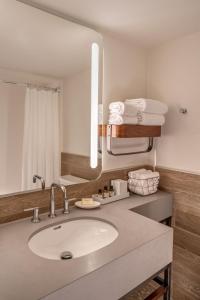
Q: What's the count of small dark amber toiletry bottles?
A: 3